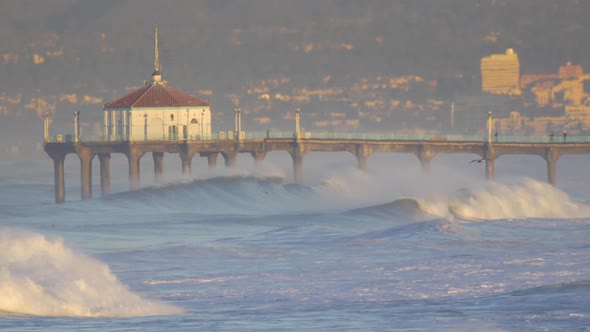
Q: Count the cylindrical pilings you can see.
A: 14